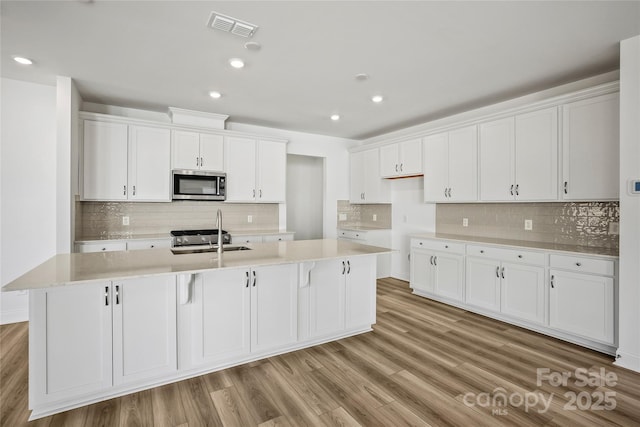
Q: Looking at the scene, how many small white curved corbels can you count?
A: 2